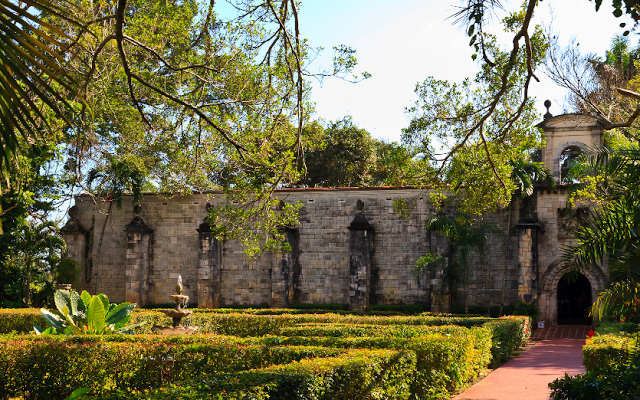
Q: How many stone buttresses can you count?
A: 7